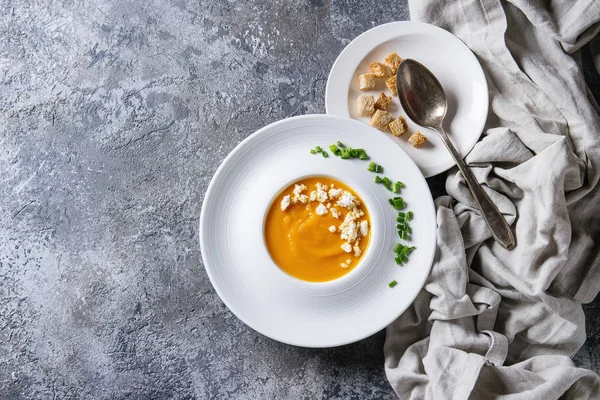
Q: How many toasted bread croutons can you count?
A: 9